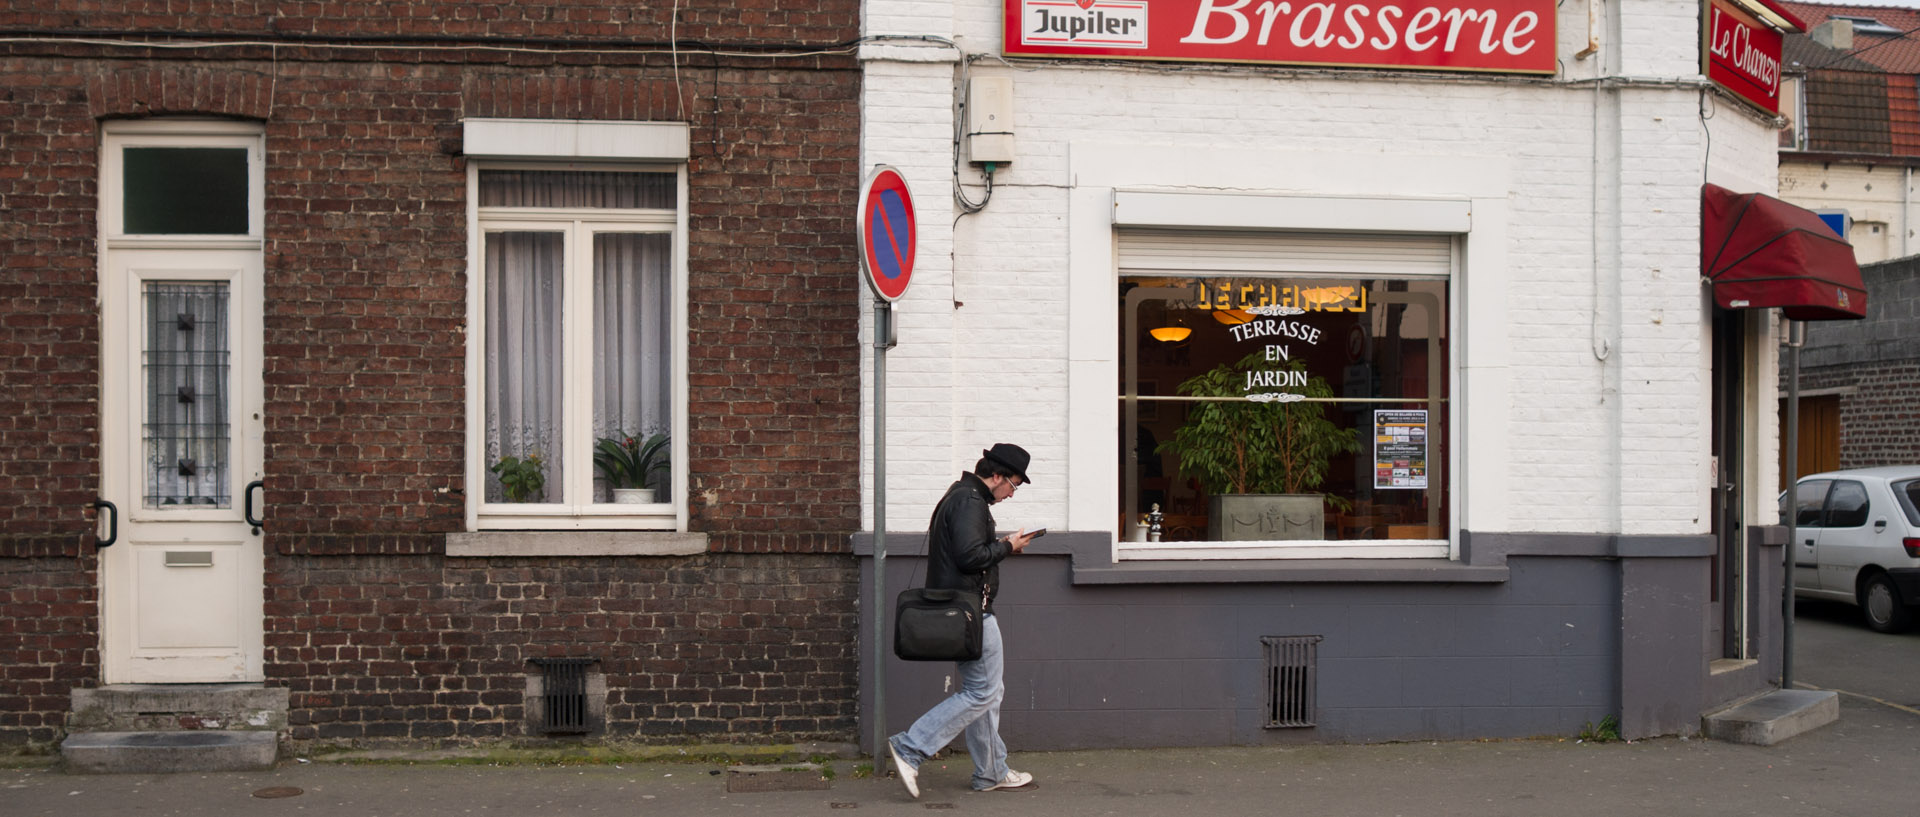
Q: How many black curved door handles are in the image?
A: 2